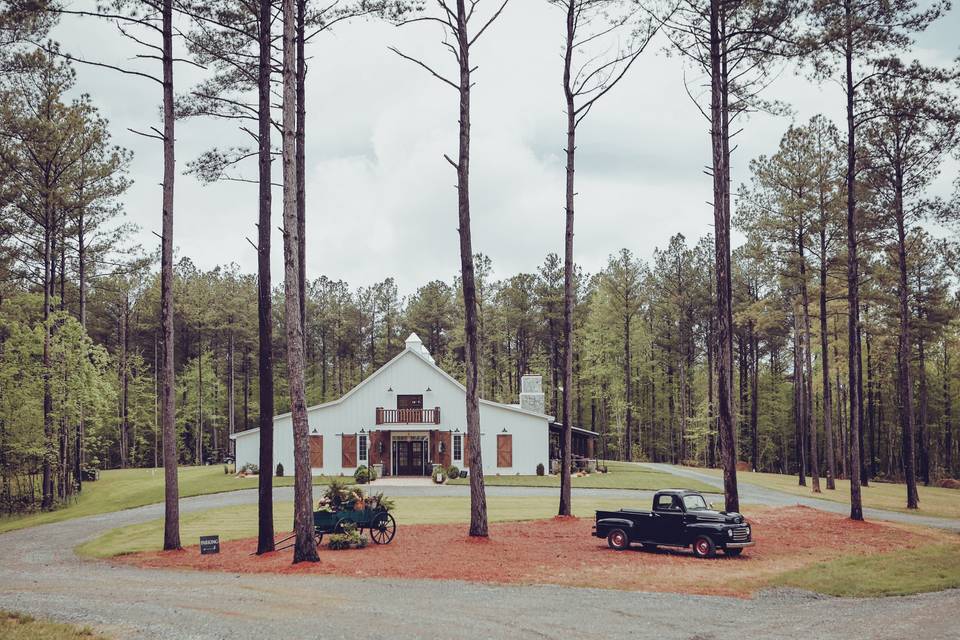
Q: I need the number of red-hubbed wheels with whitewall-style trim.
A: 2